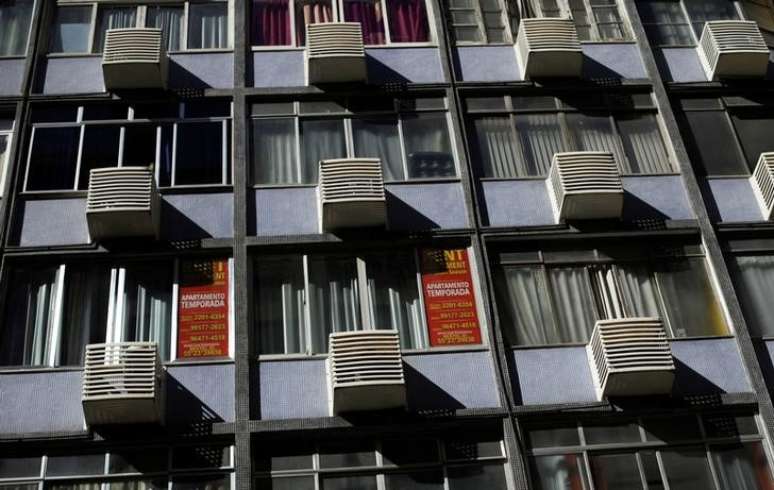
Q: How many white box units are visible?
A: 11